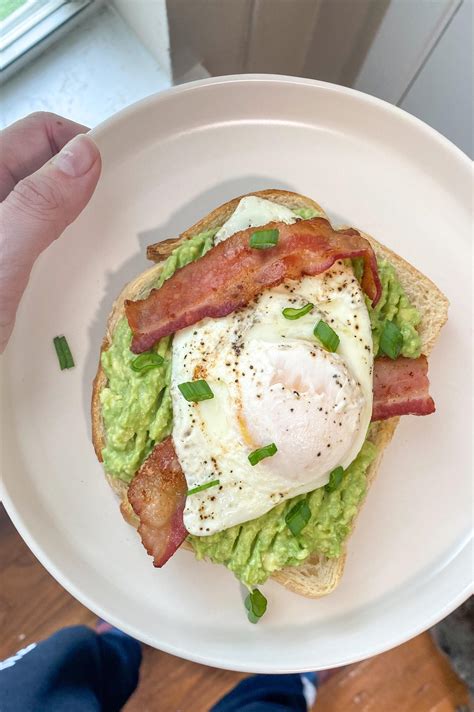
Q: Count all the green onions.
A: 12